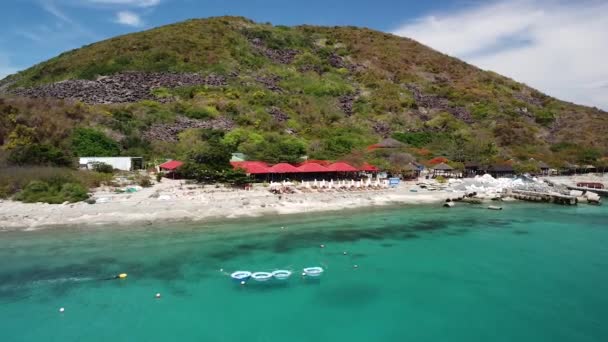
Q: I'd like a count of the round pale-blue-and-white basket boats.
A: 4